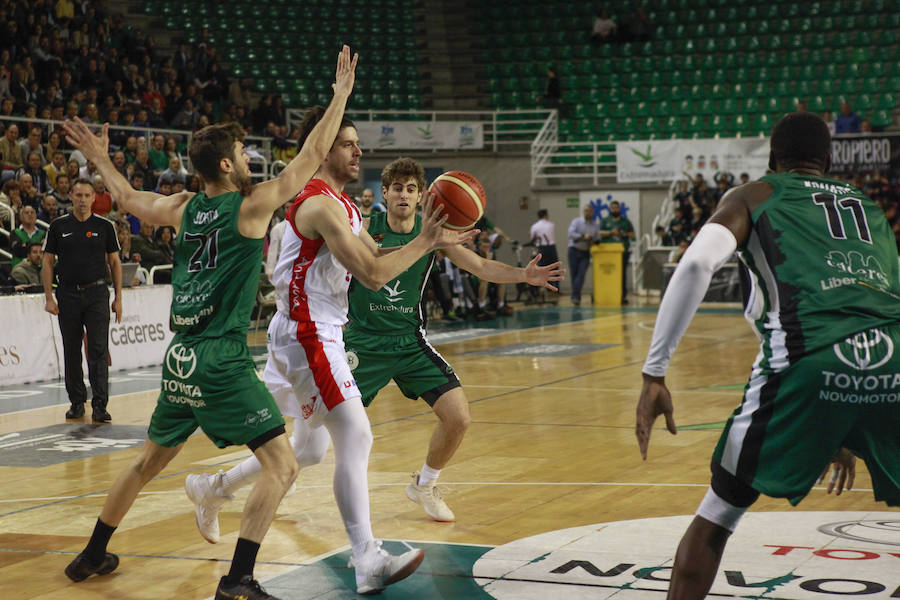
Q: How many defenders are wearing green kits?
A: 3